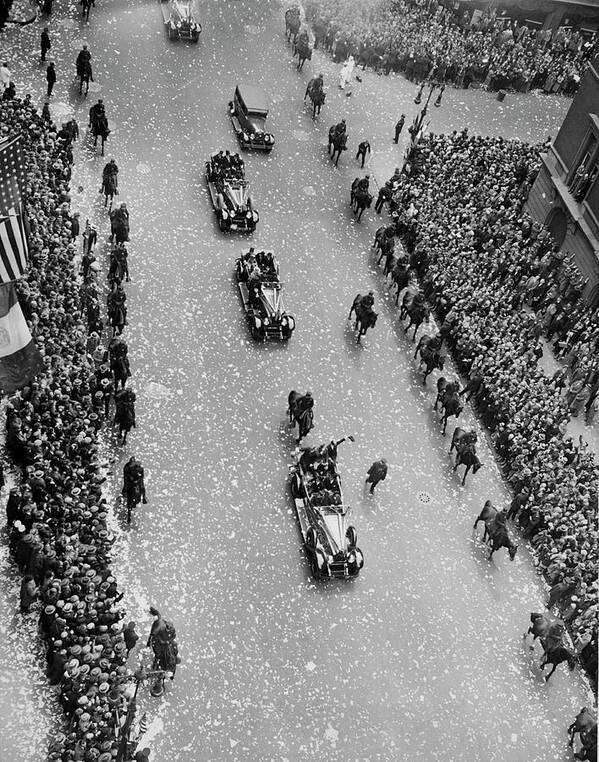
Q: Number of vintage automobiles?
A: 5